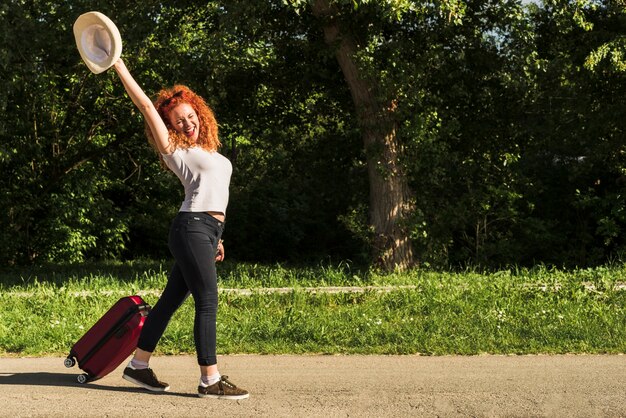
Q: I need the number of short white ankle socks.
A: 2